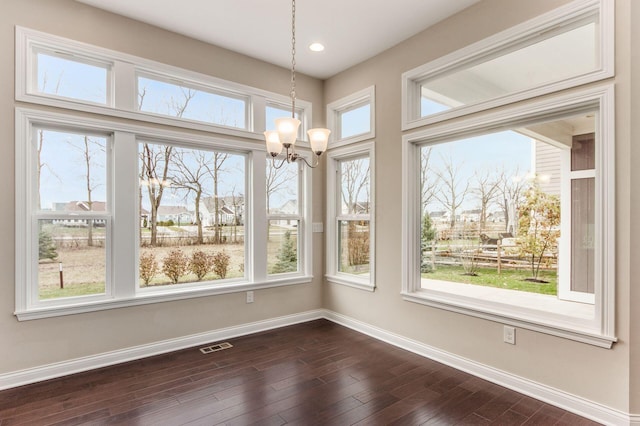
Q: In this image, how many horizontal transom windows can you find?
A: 5